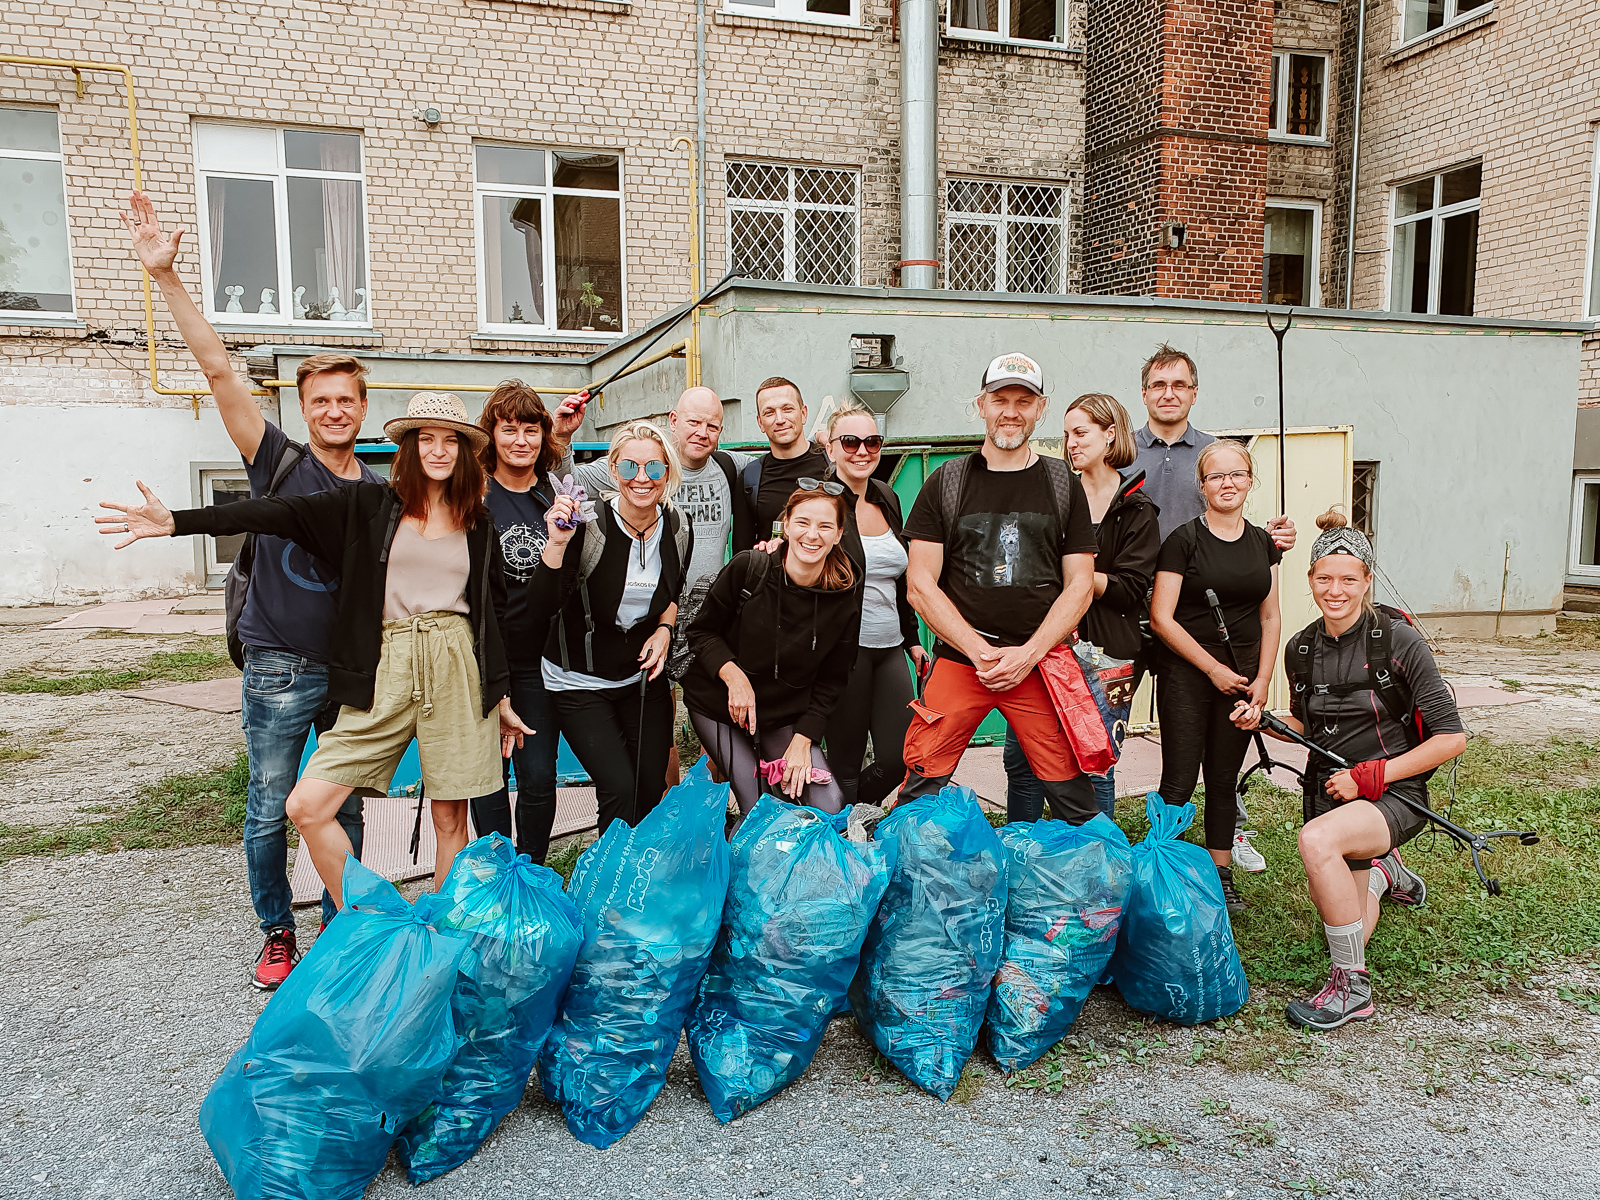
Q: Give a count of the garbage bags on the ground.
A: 7